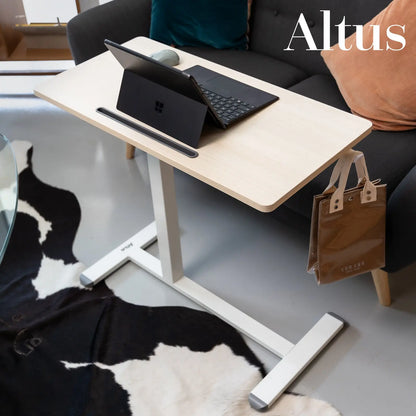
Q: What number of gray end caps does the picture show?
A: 3